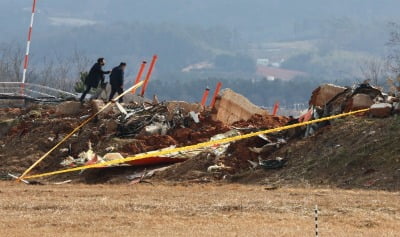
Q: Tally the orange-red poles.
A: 5